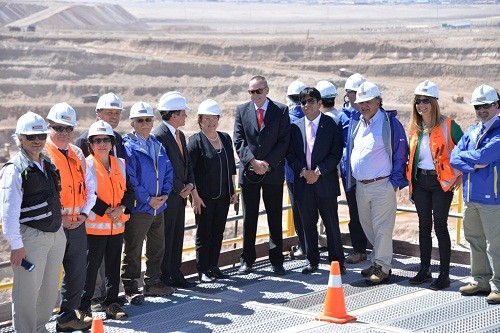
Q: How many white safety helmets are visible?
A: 13